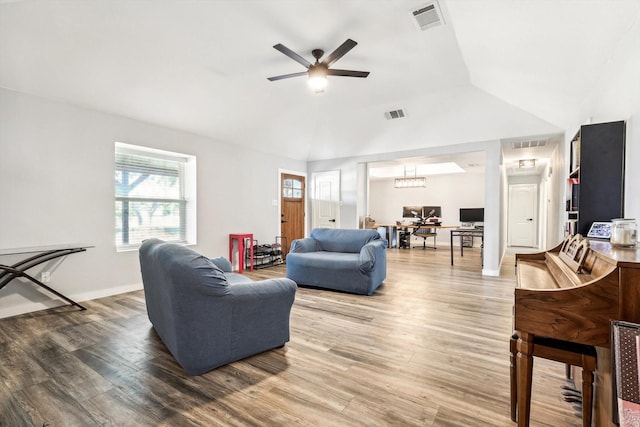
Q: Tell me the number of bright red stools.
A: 1